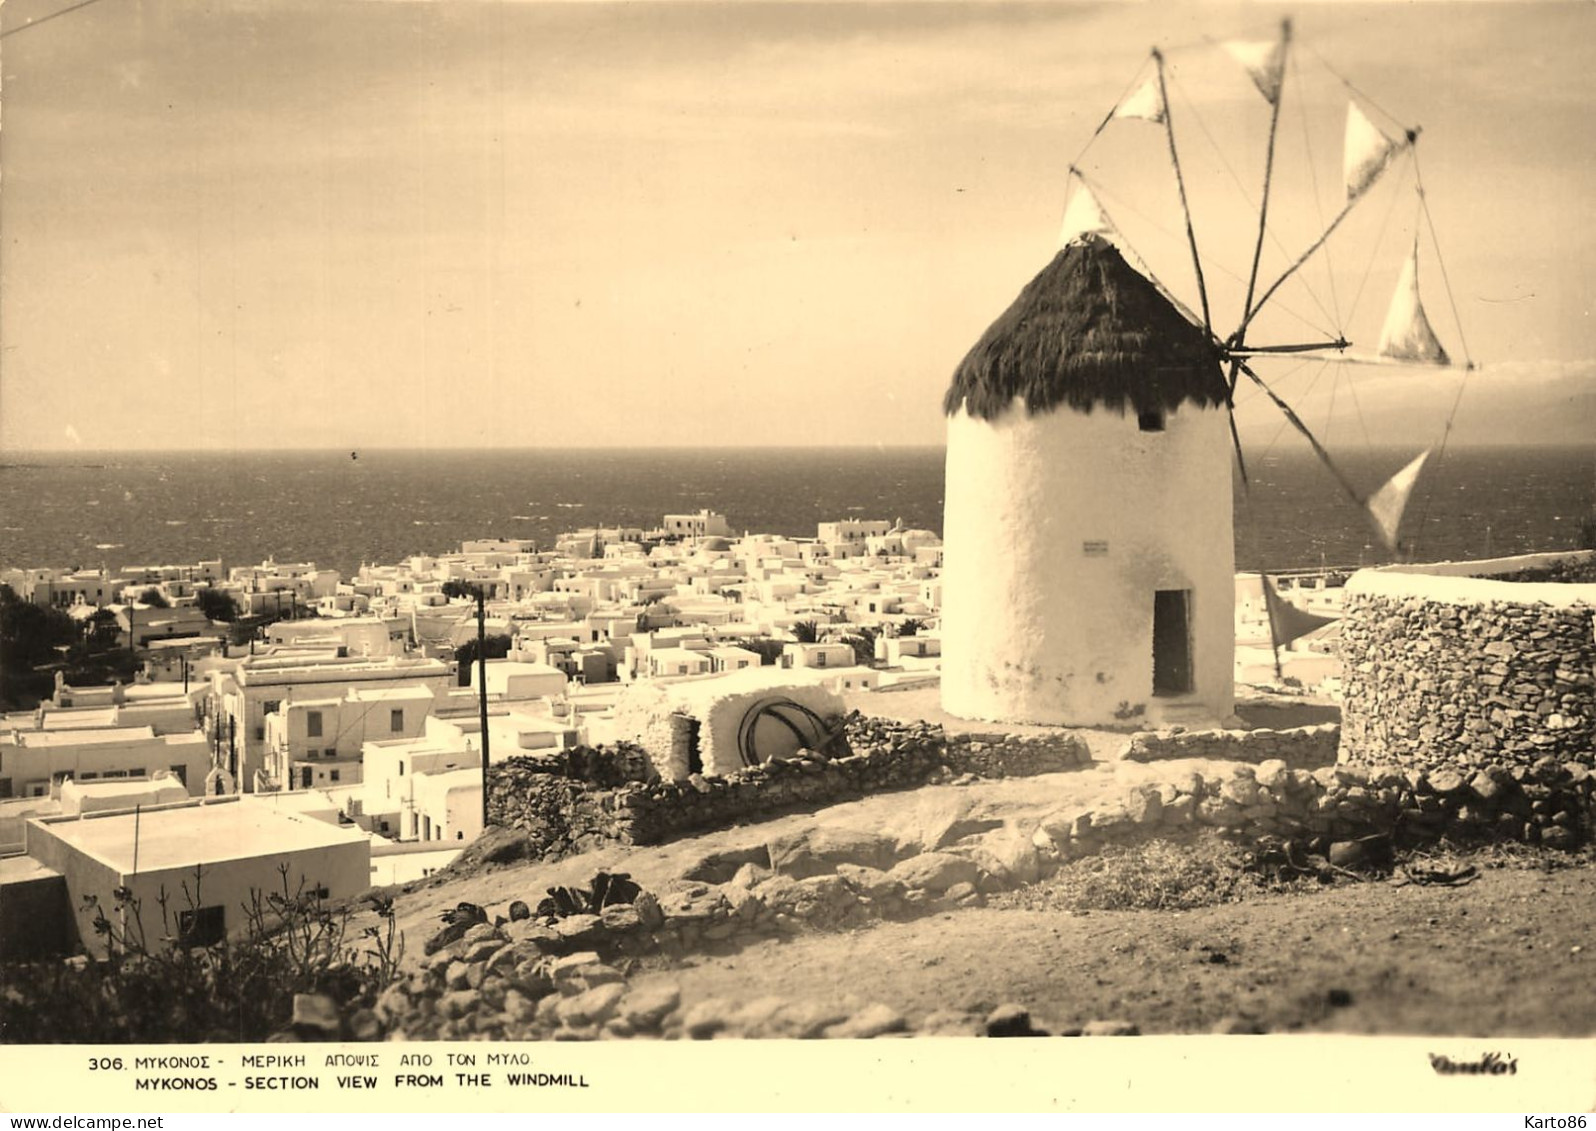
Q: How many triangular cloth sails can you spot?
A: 7